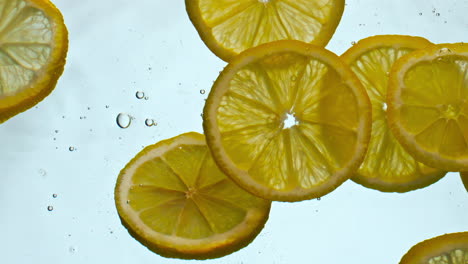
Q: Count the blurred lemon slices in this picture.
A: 0